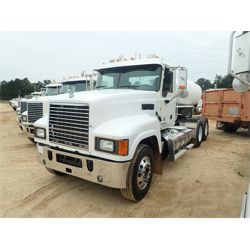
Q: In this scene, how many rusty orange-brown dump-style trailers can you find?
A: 1